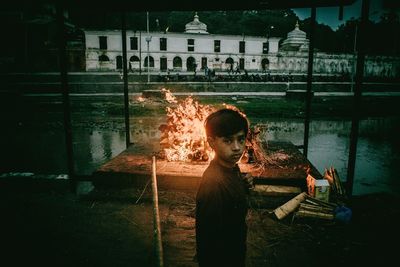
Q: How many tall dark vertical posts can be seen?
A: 4